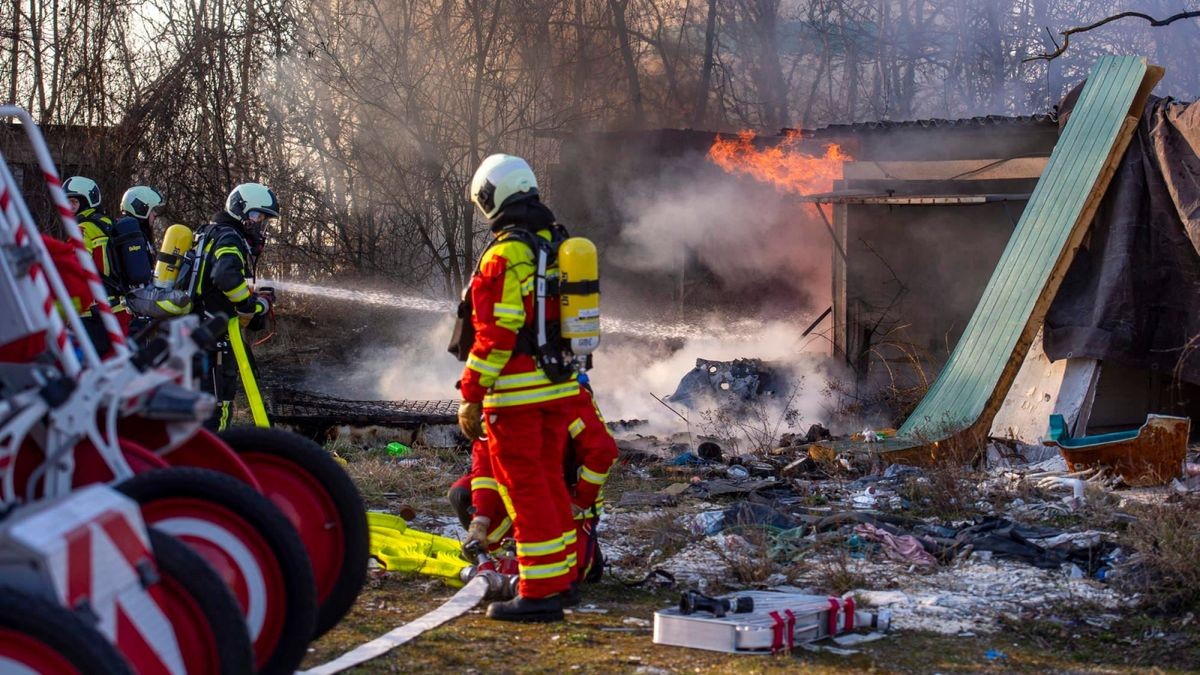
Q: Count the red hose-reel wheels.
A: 4